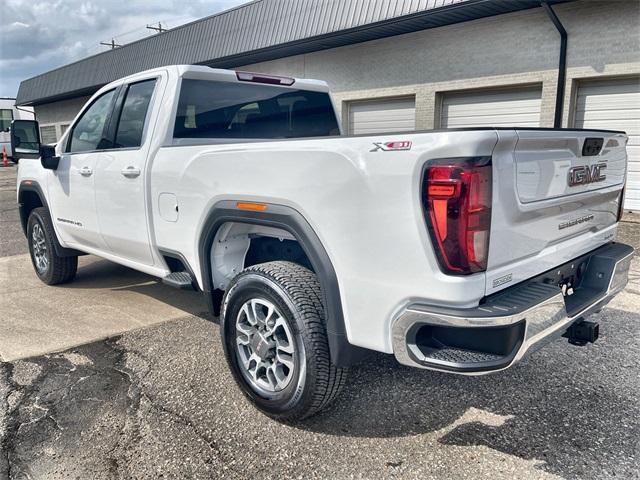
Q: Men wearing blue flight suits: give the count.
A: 0